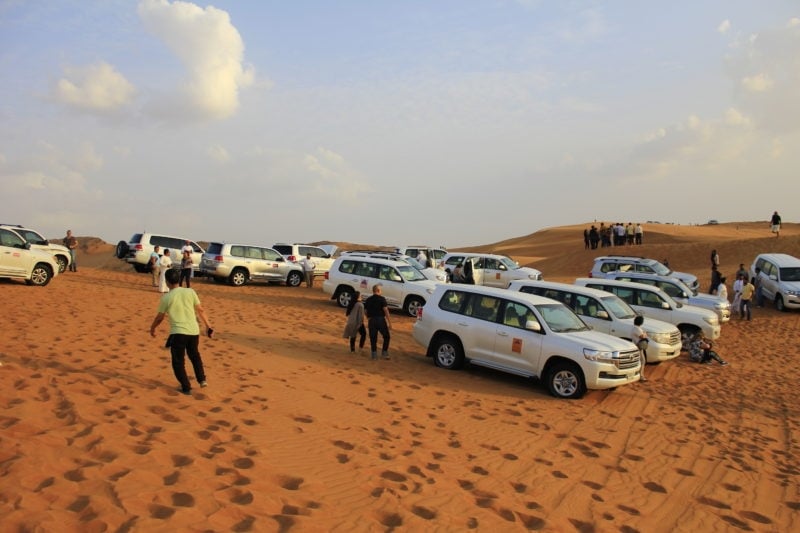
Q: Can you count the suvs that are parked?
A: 15